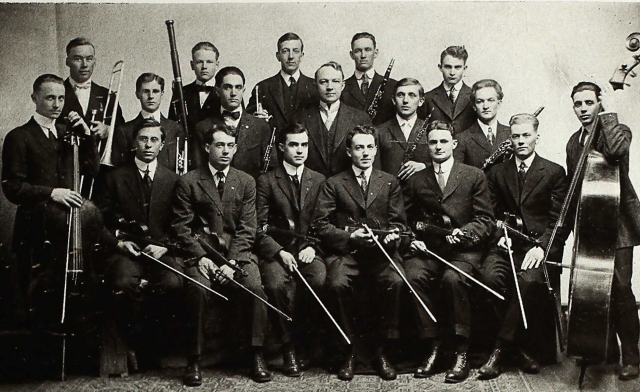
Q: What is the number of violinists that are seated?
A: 6